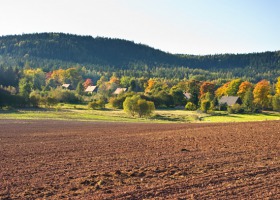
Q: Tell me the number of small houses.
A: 5